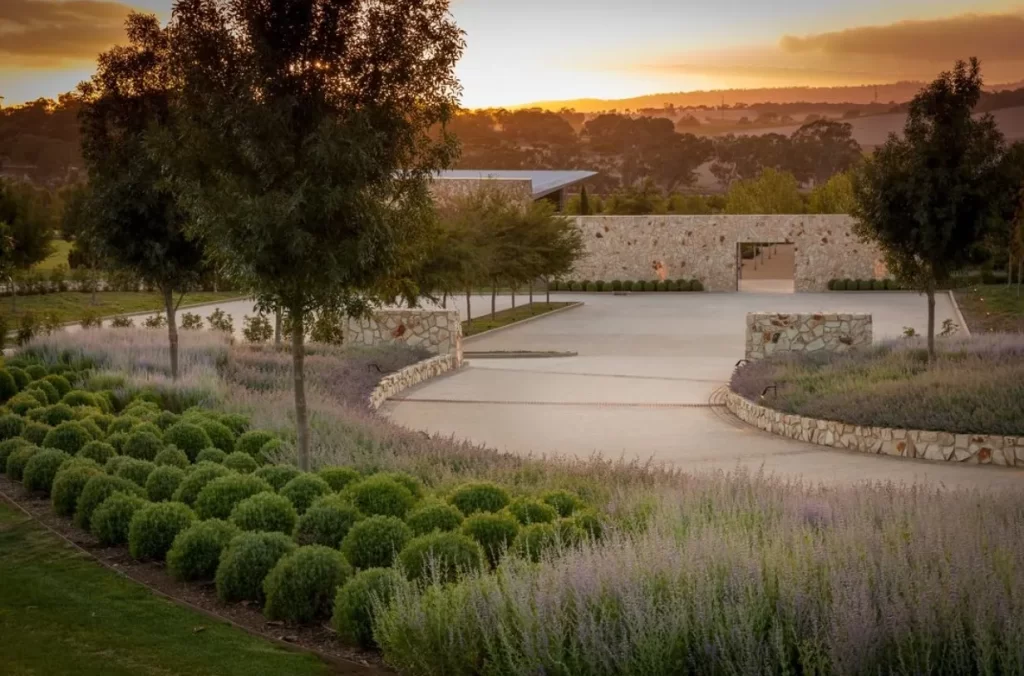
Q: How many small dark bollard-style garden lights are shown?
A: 3